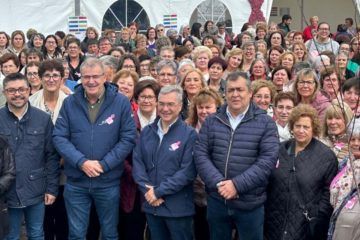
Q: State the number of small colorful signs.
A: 2